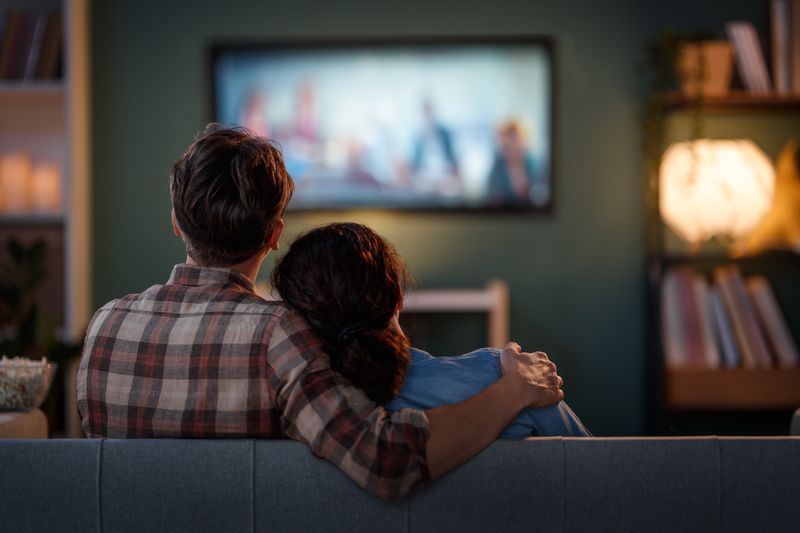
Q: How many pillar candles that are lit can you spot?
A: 2